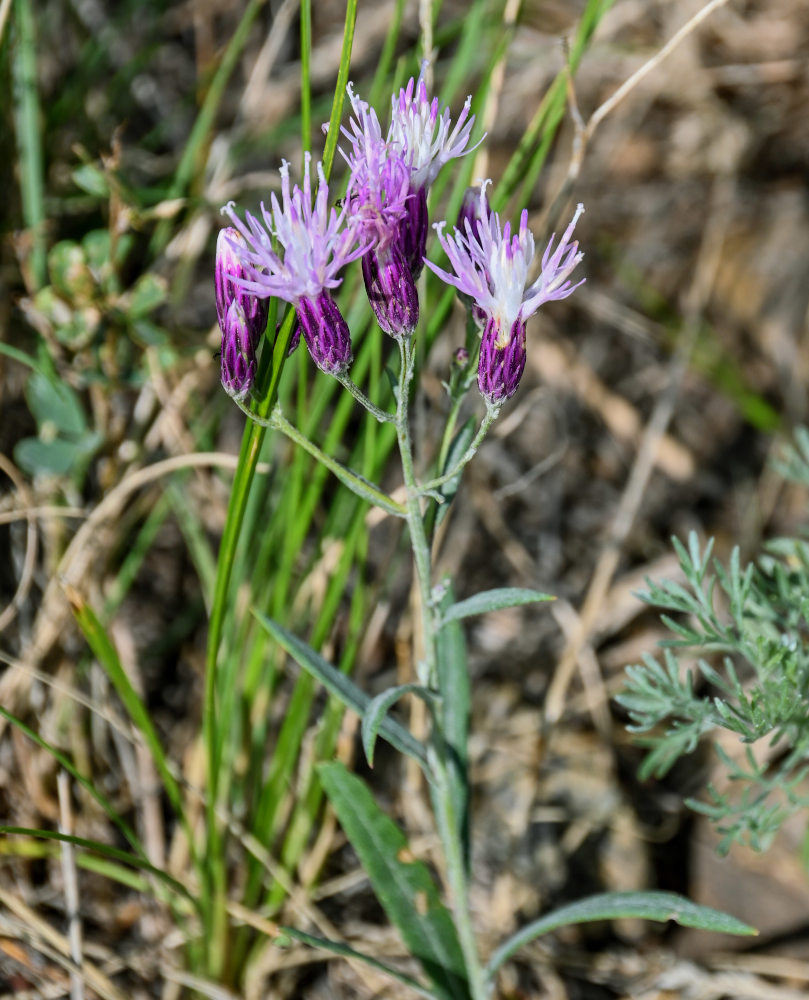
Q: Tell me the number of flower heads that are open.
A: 4